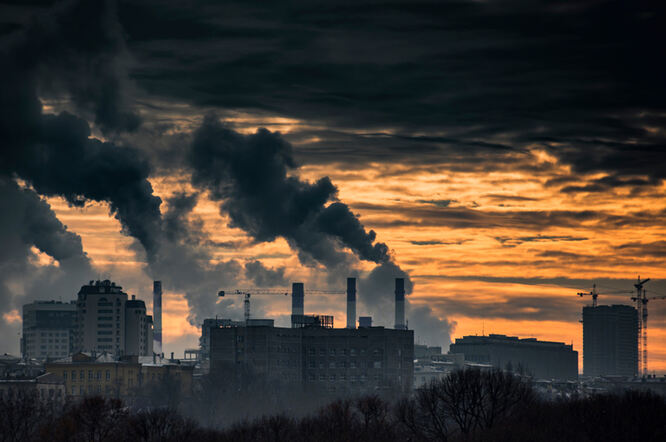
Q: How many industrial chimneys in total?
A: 4